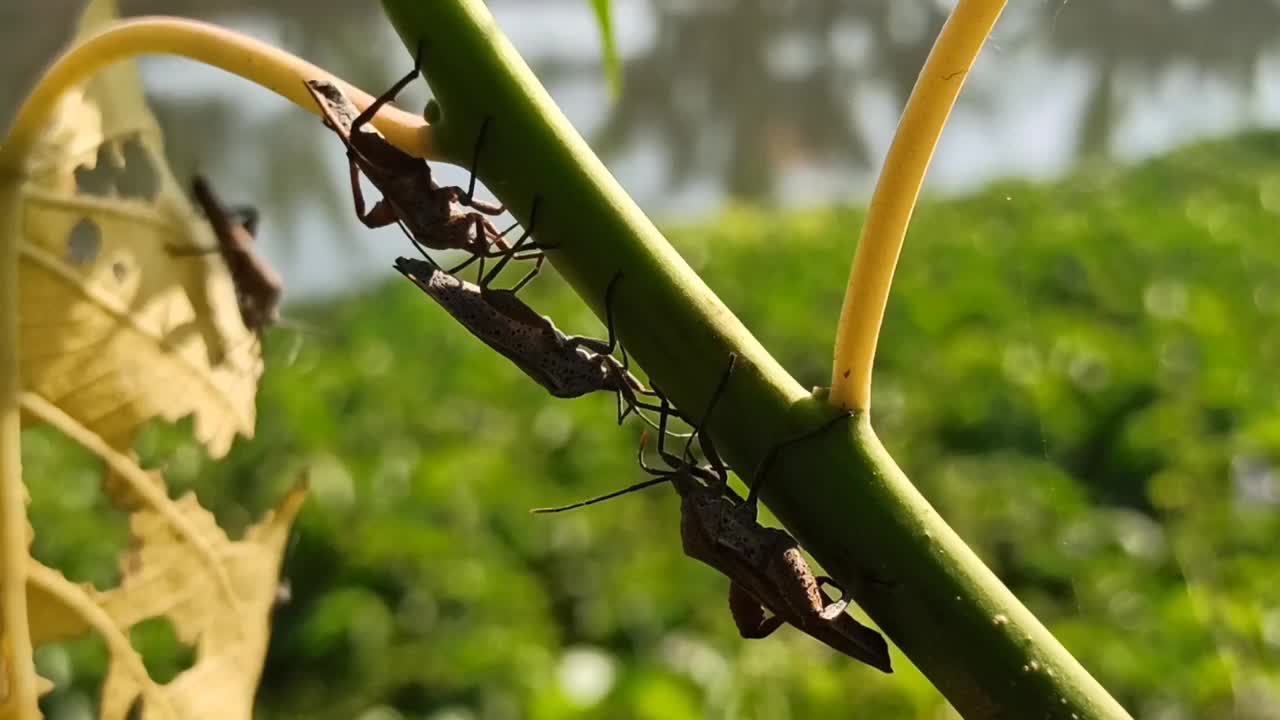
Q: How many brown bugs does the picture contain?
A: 4